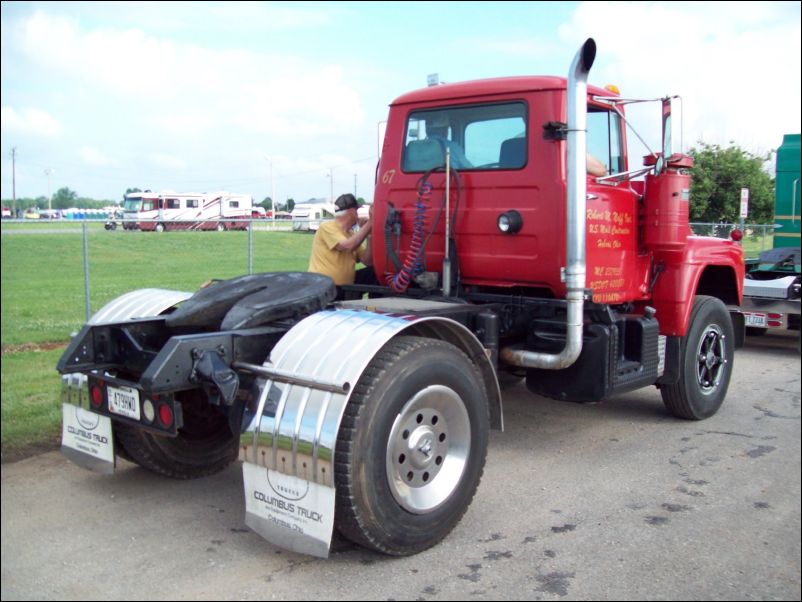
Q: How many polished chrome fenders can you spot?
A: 2